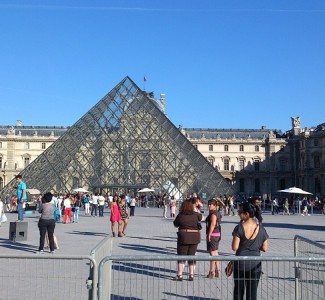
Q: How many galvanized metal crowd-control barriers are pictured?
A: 4